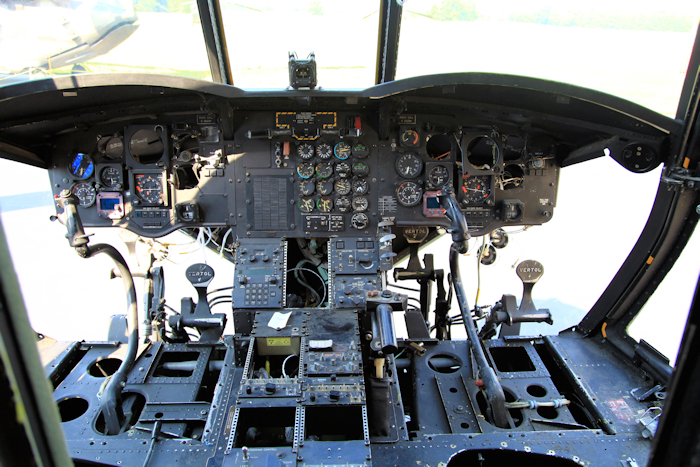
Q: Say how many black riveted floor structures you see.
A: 2